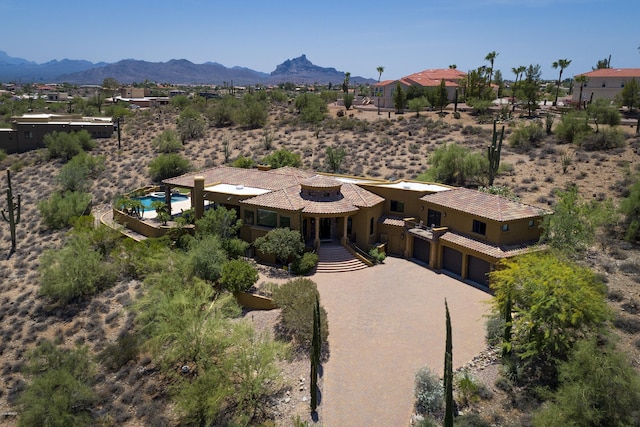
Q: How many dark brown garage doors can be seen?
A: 3